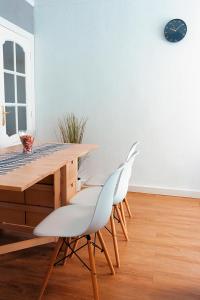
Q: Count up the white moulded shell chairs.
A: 3